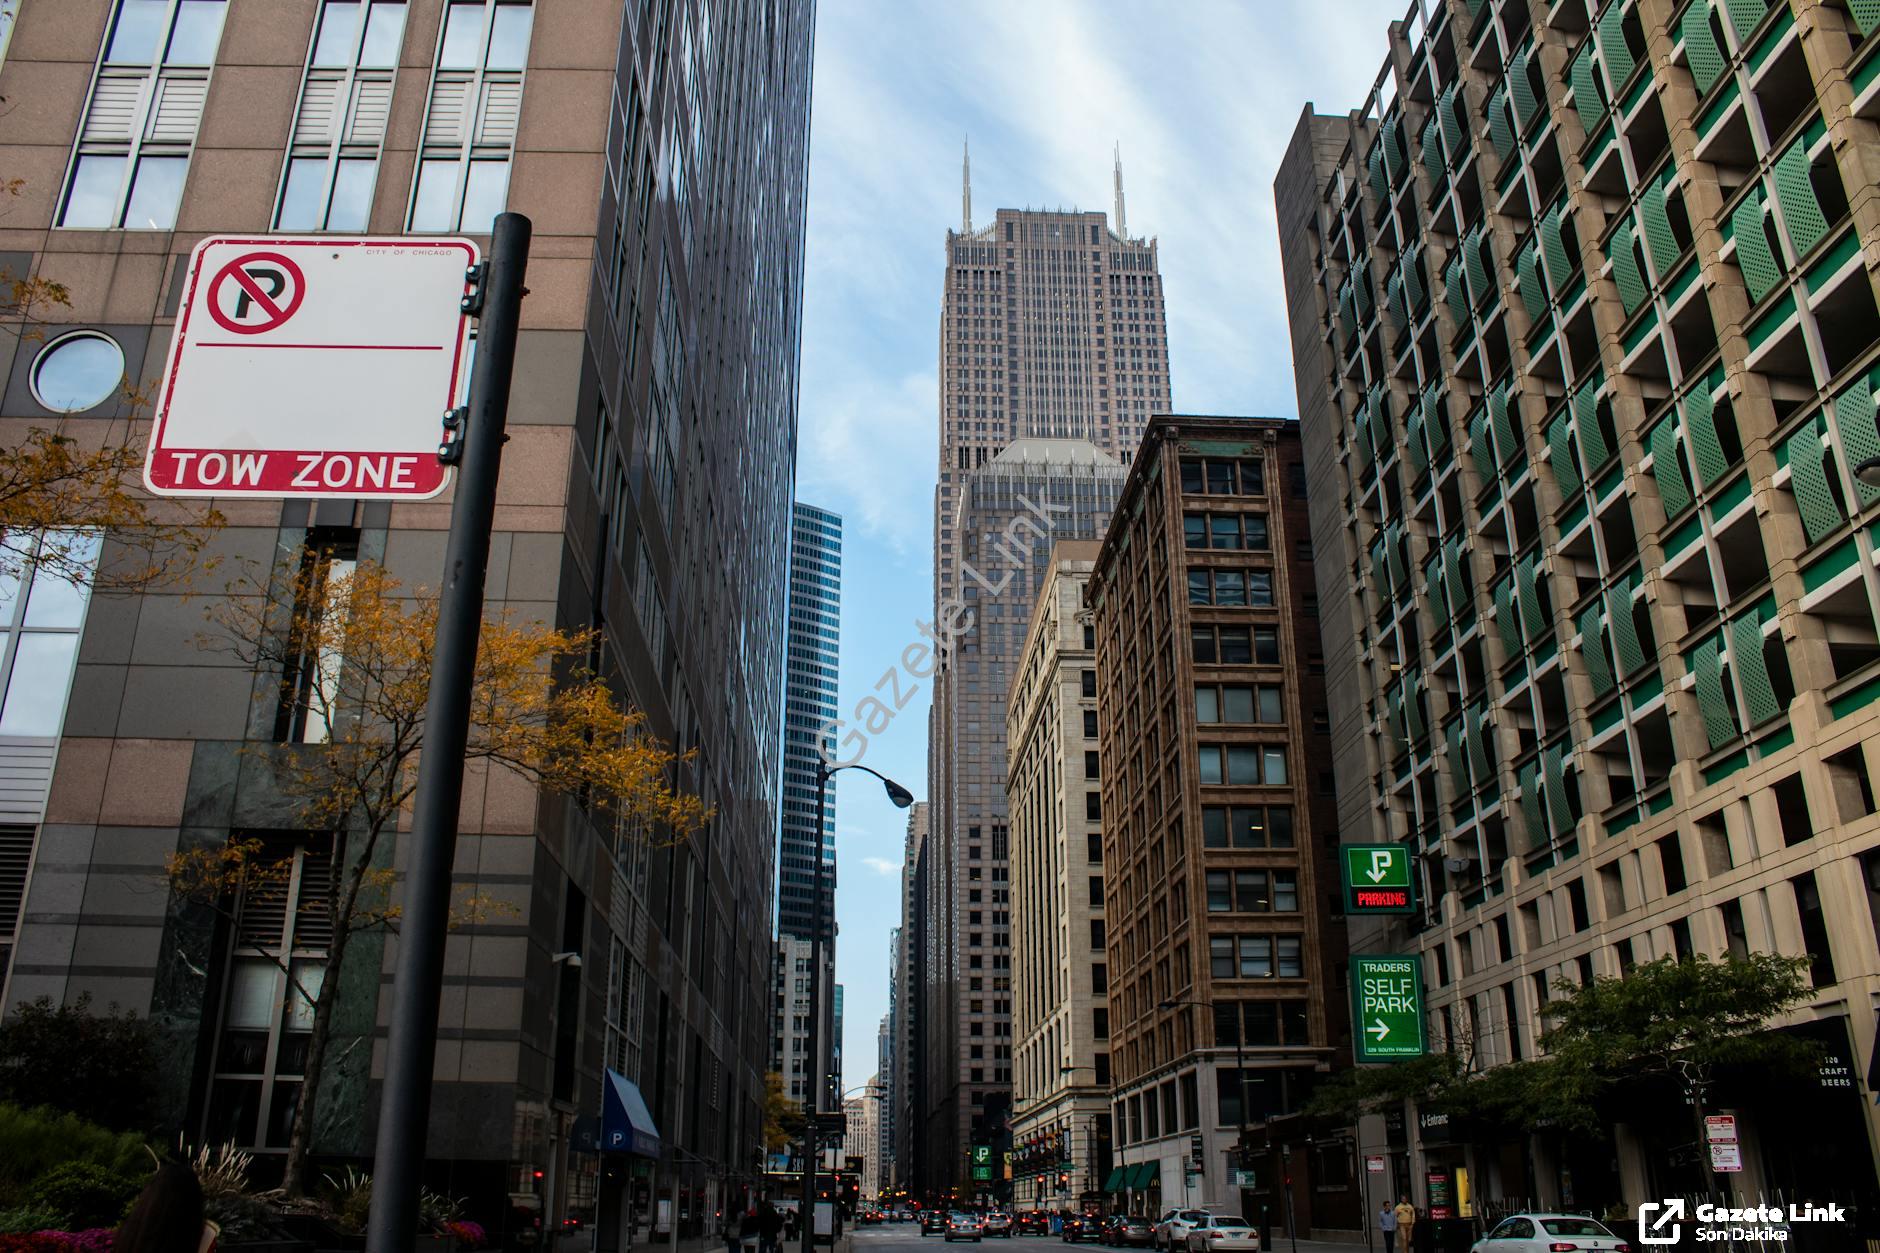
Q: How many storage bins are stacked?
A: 0